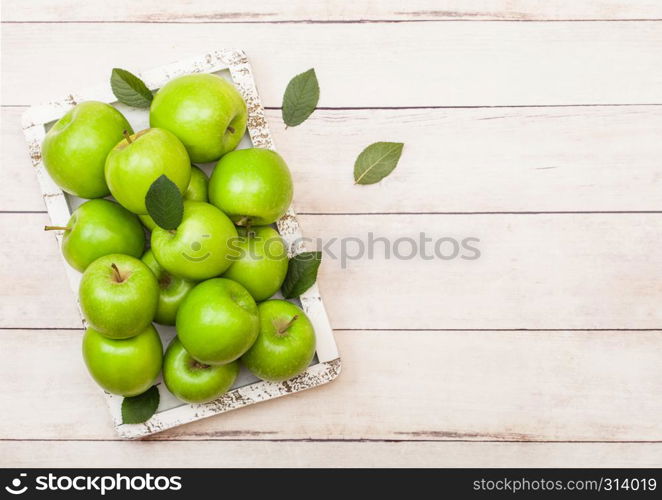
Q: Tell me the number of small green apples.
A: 14